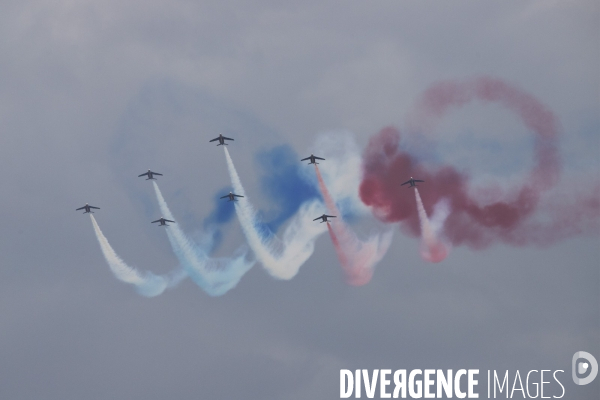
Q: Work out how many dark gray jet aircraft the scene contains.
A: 8